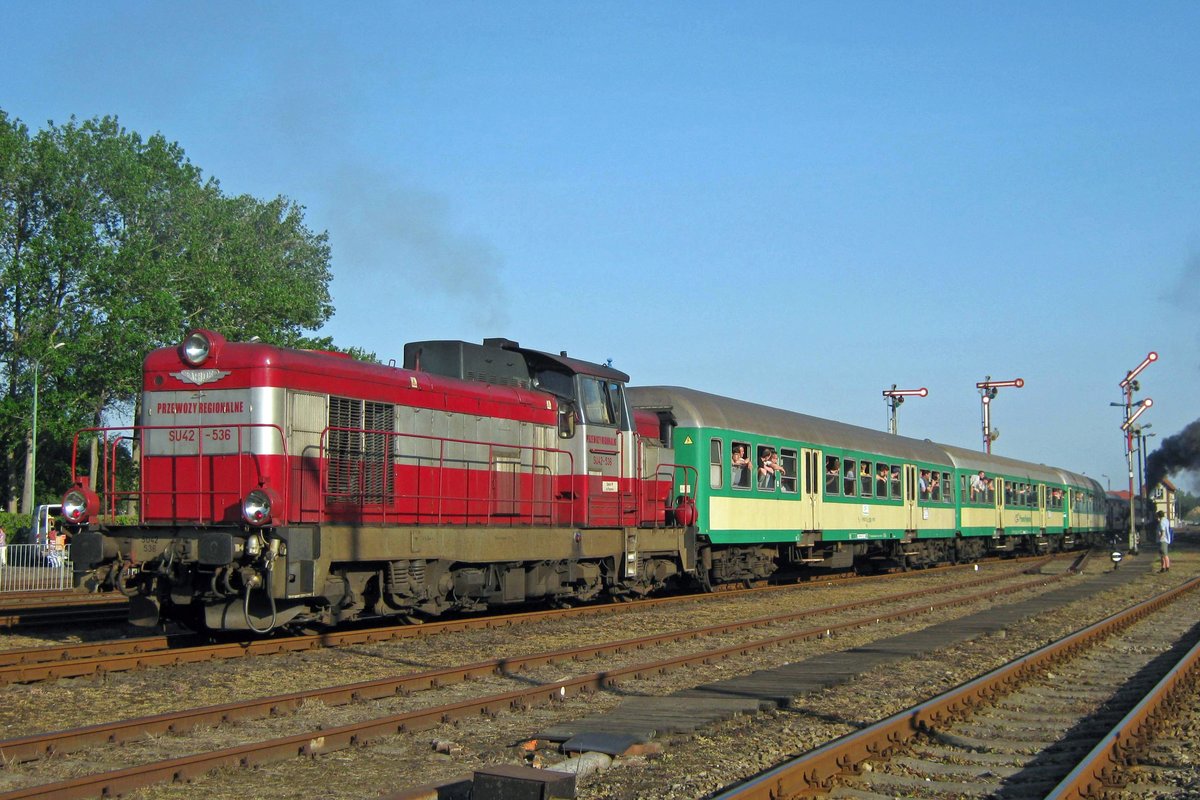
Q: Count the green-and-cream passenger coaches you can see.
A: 3